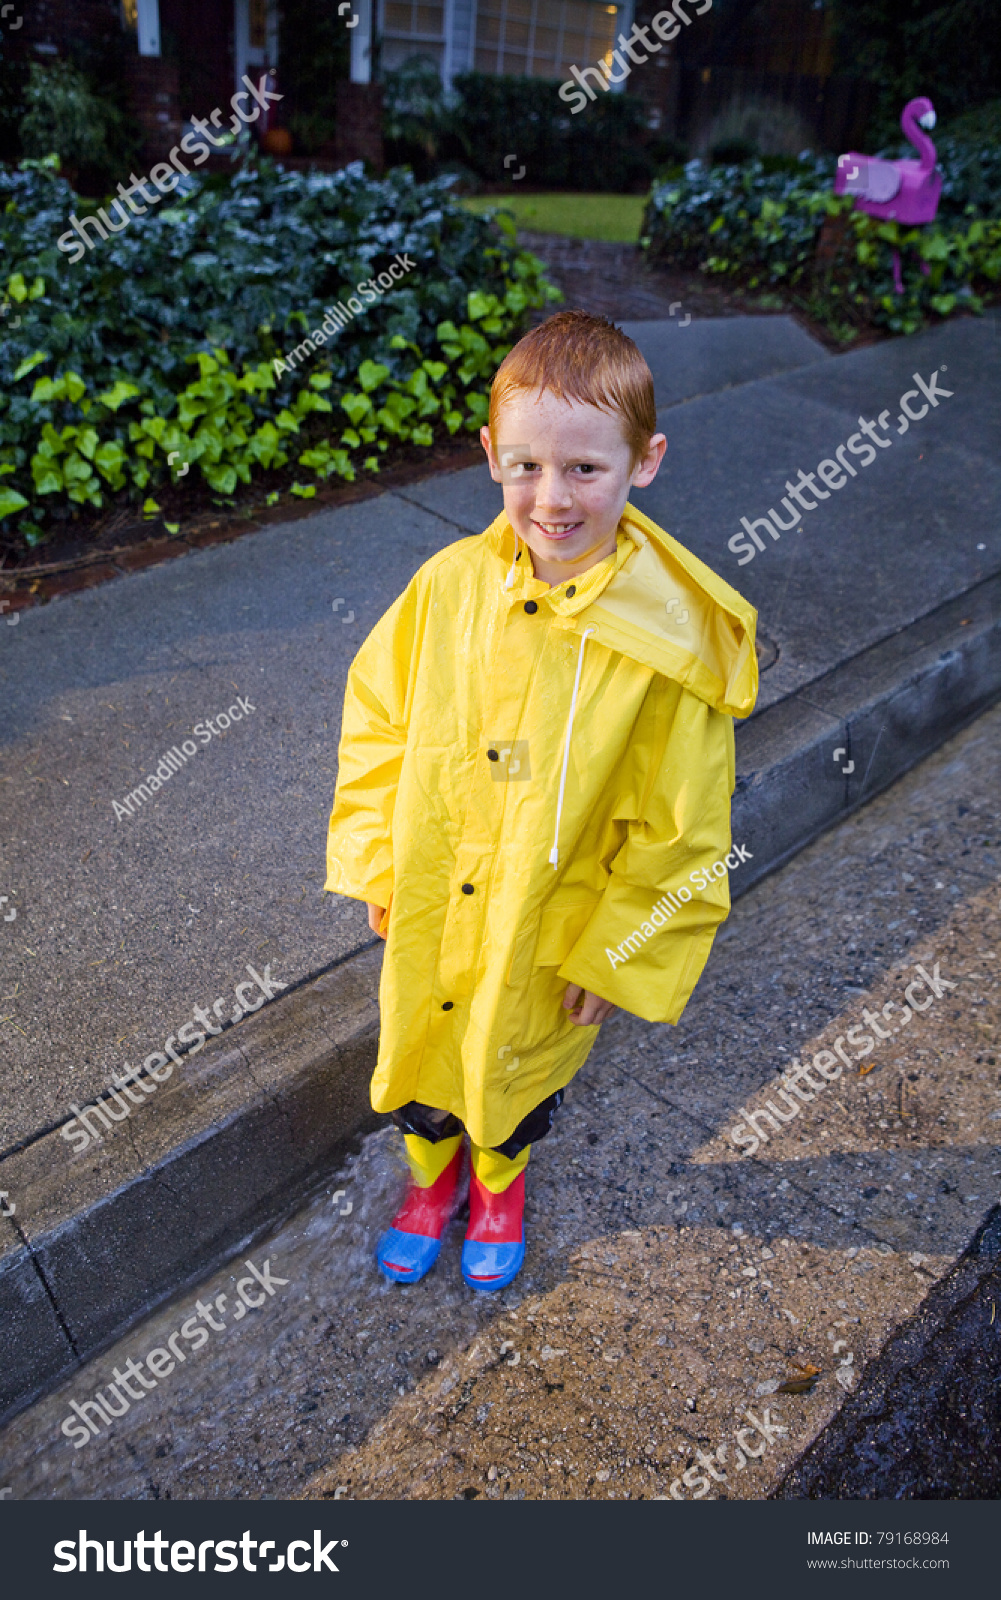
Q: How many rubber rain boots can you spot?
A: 2